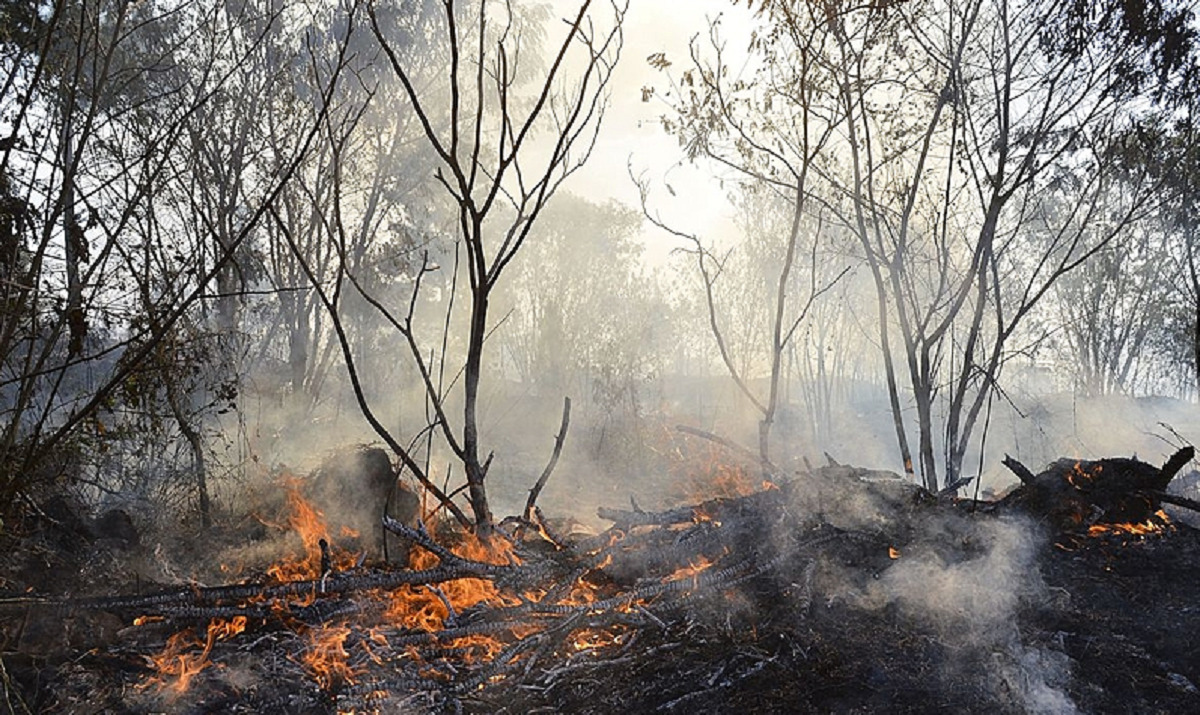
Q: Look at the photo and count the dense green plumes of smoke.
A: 0